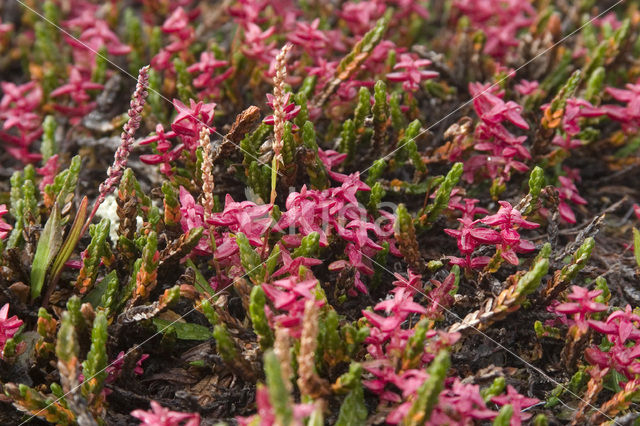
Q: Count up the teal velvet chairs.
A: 0